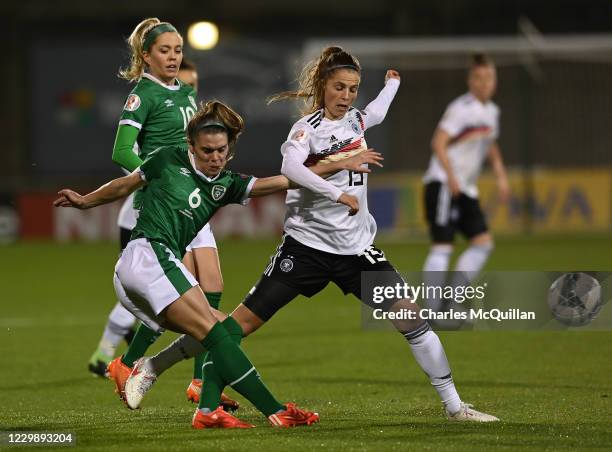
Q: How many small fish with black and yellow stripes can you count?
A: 0